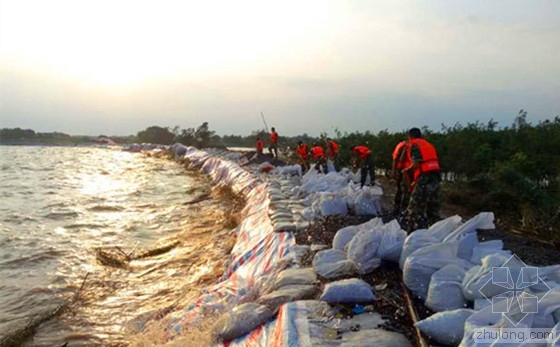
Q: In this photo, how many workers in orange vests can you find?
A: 8